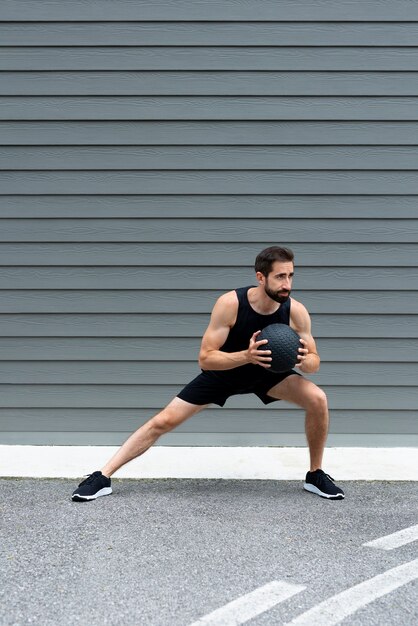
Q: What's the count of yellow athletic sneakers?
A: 0